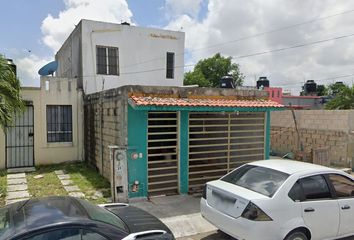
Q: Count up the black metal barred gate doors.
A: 1